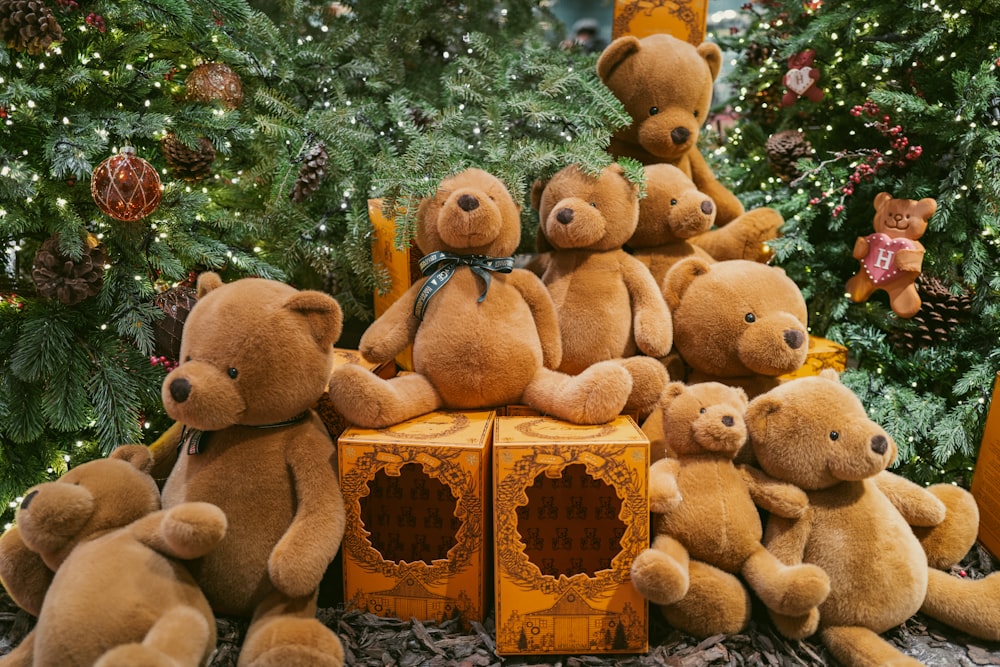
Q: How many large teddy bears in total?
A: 9